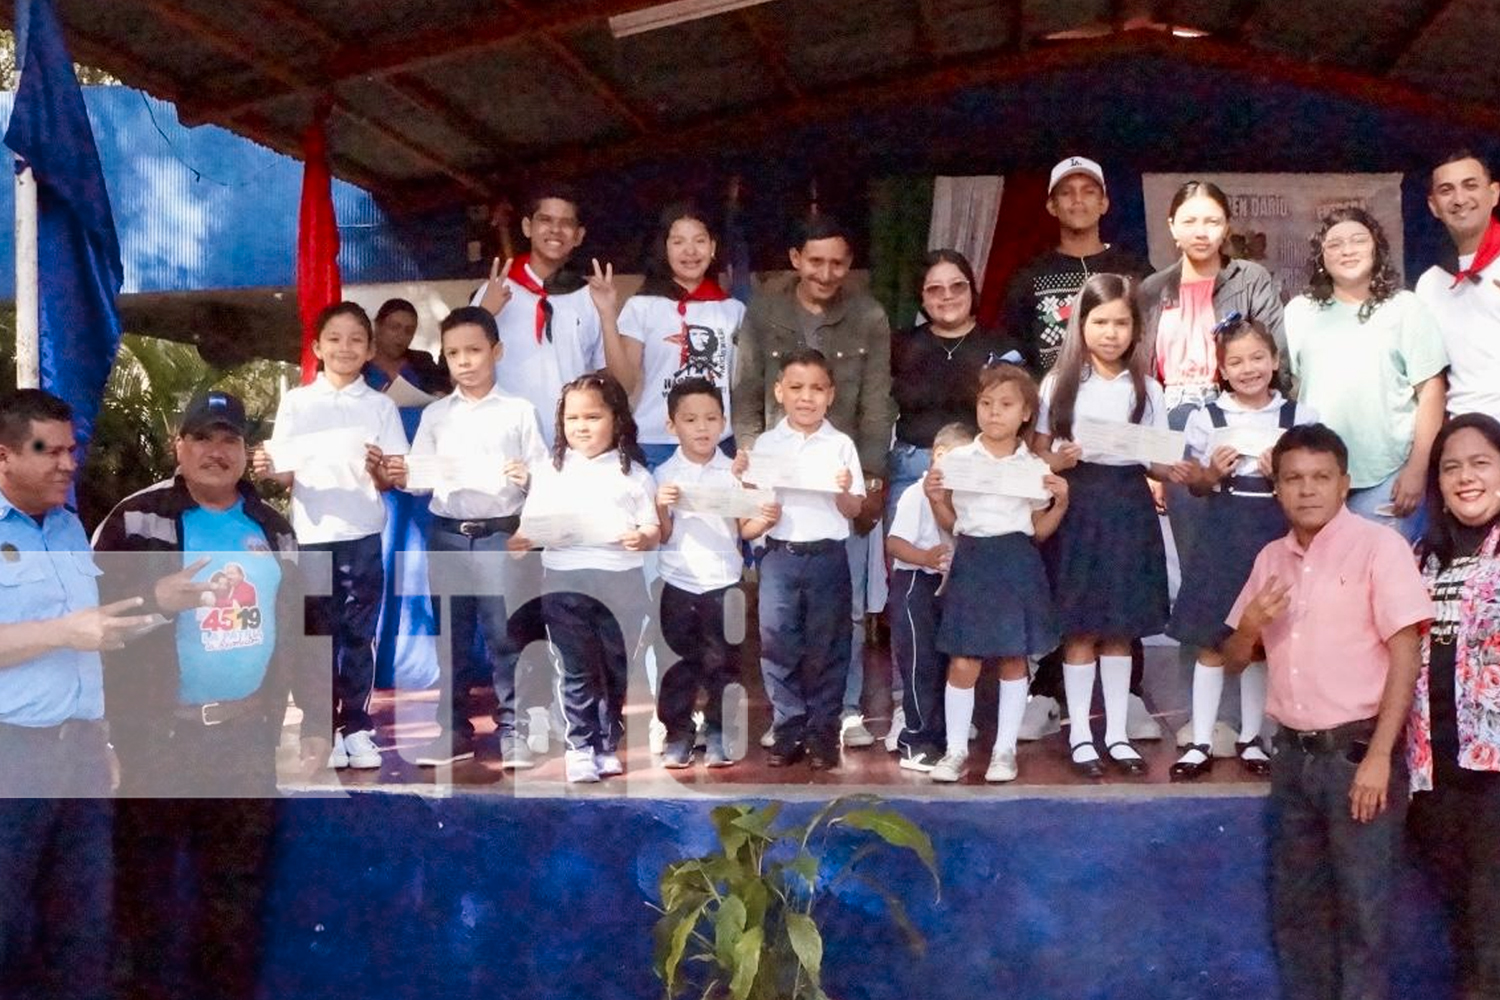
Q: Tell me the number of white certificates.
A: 8